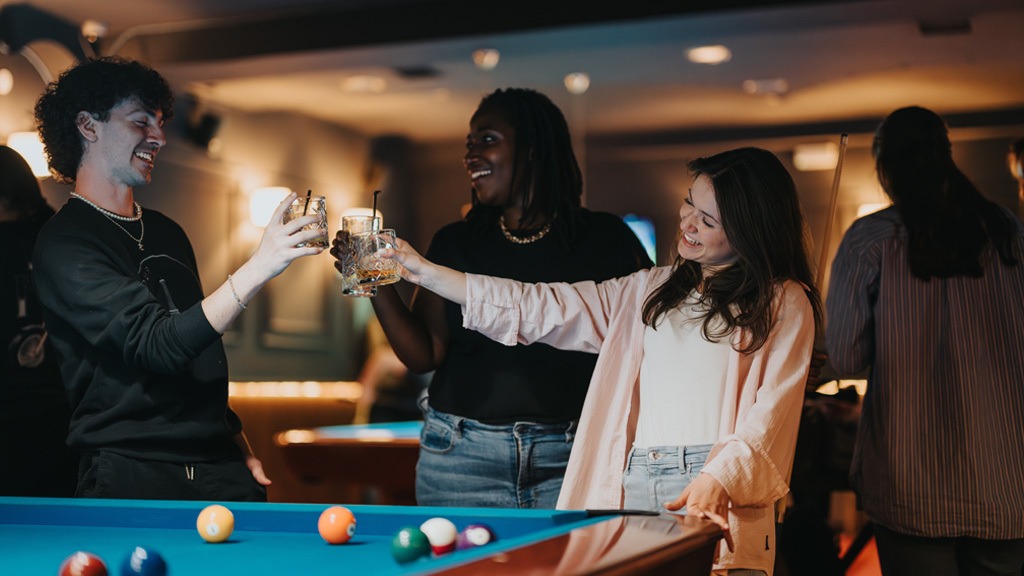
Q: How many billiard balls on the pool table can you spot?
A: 7